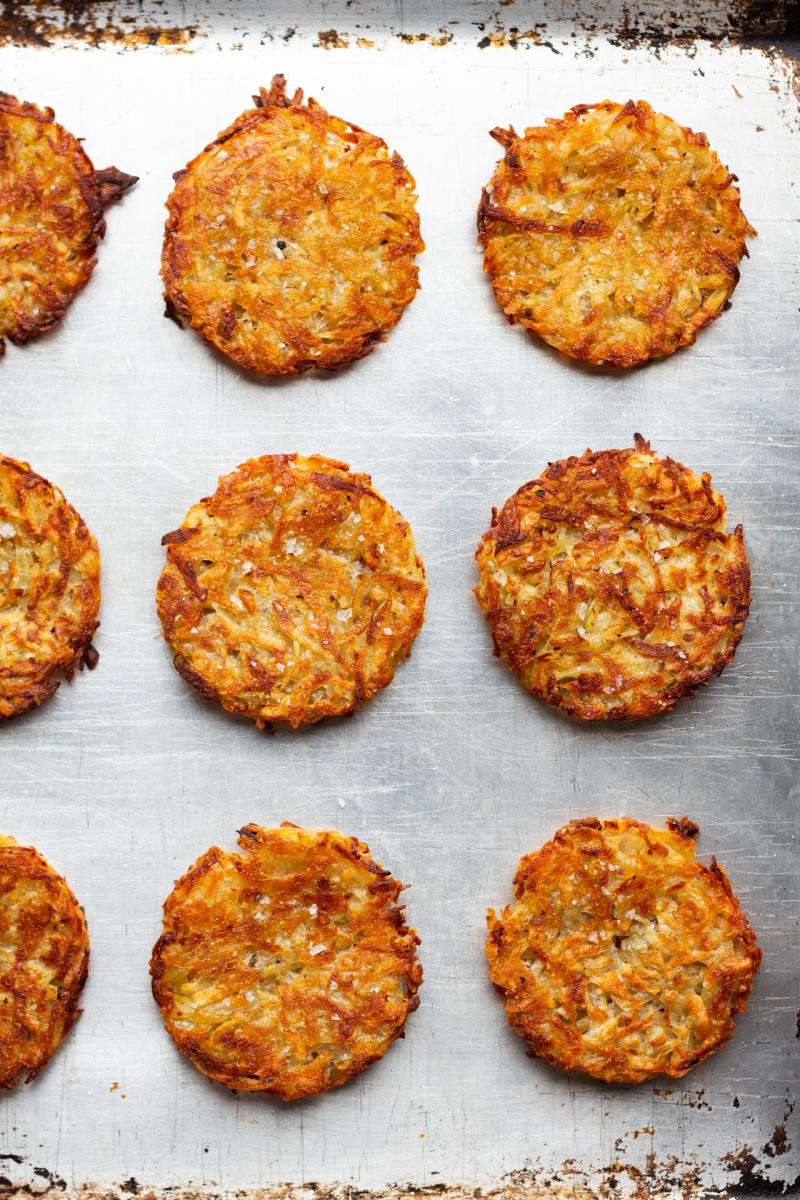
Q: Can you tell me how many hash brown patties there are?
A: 9